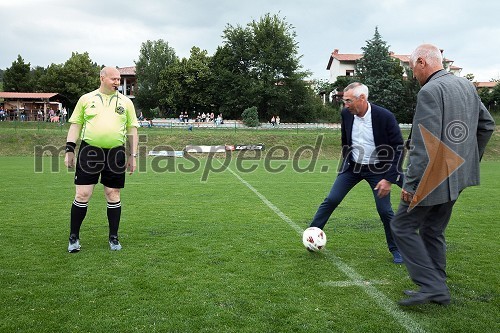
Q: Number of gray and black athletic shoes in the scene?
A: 2